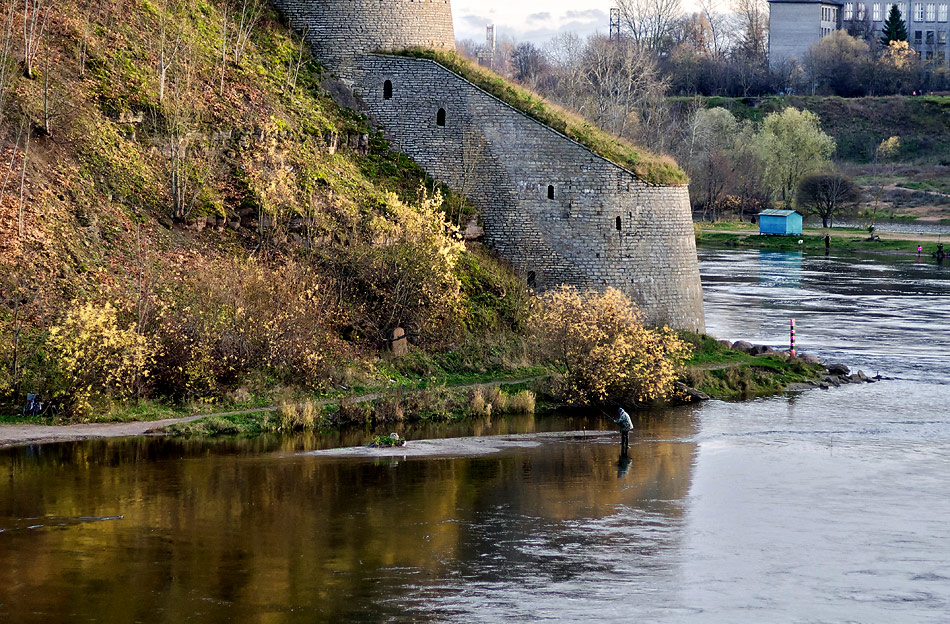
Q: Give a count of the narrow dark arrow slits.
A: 5